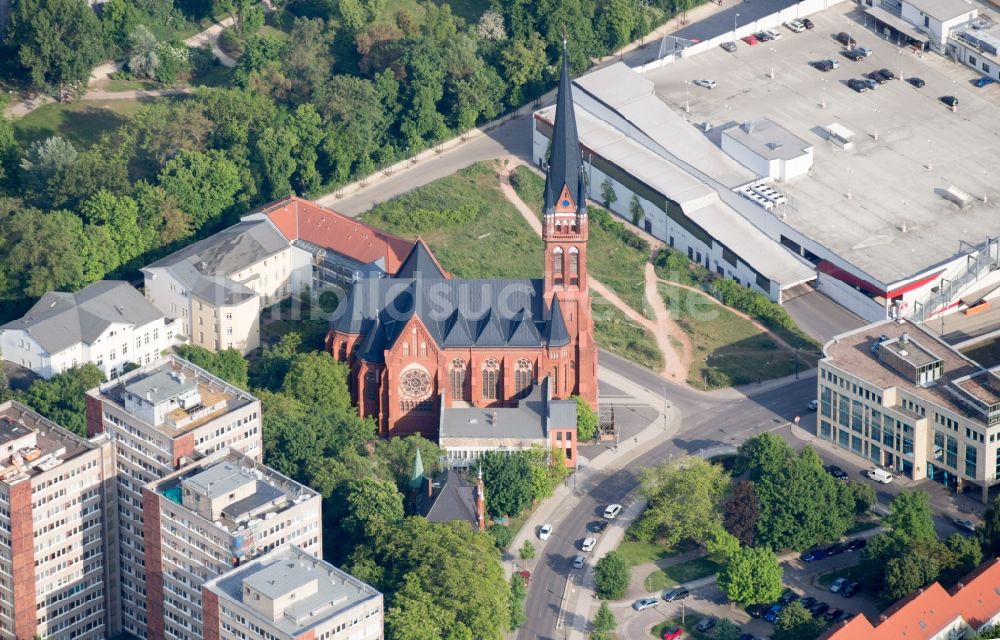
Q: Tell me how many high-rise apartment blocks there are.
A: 4